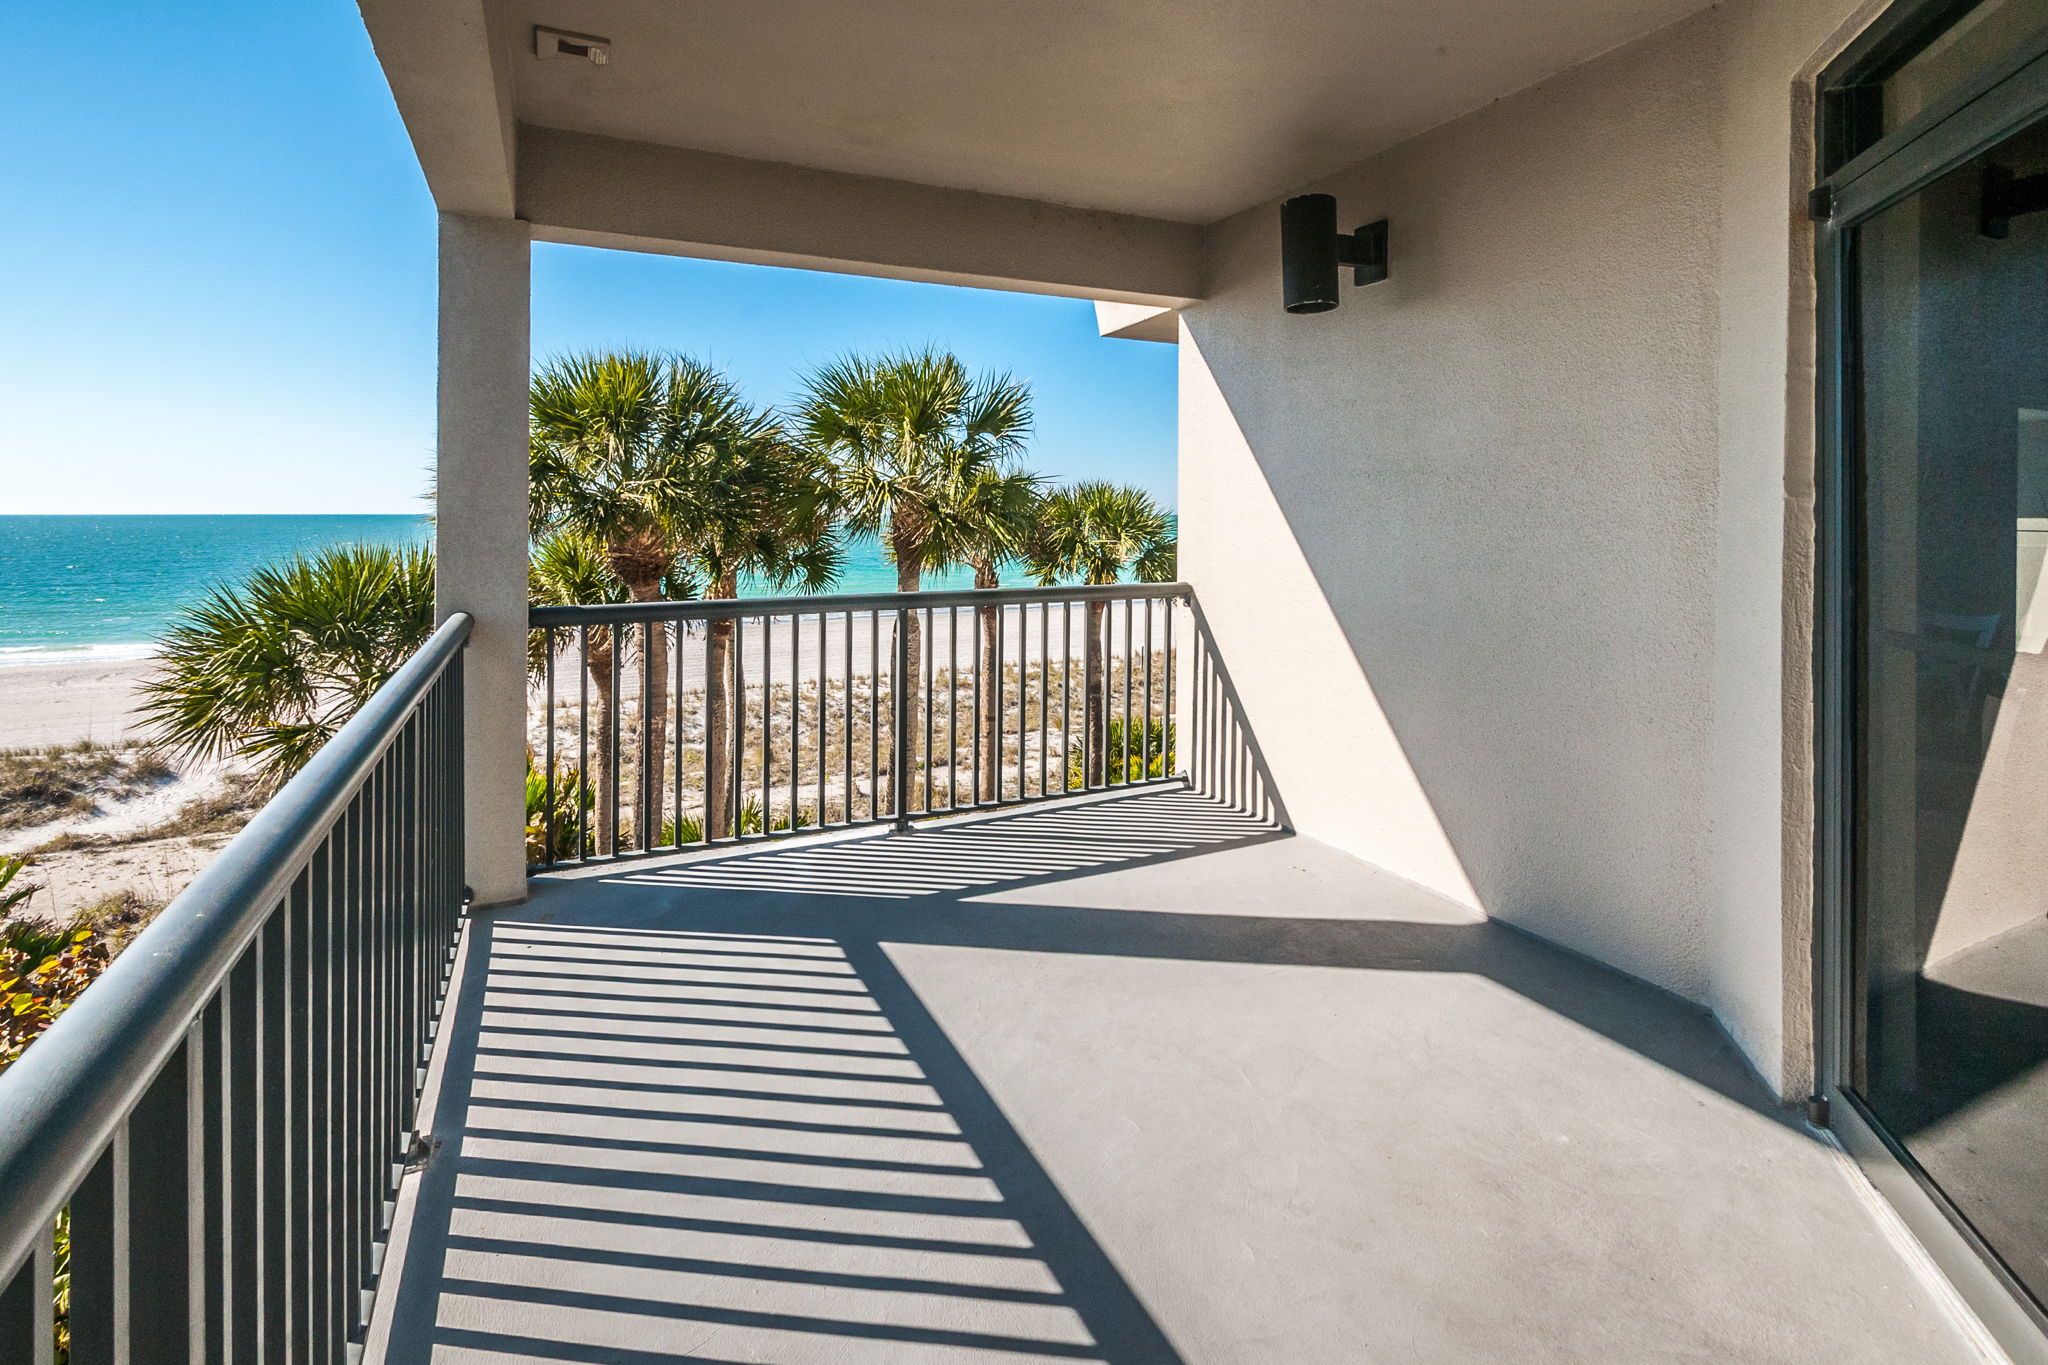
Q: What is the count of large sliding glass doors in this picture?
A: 1